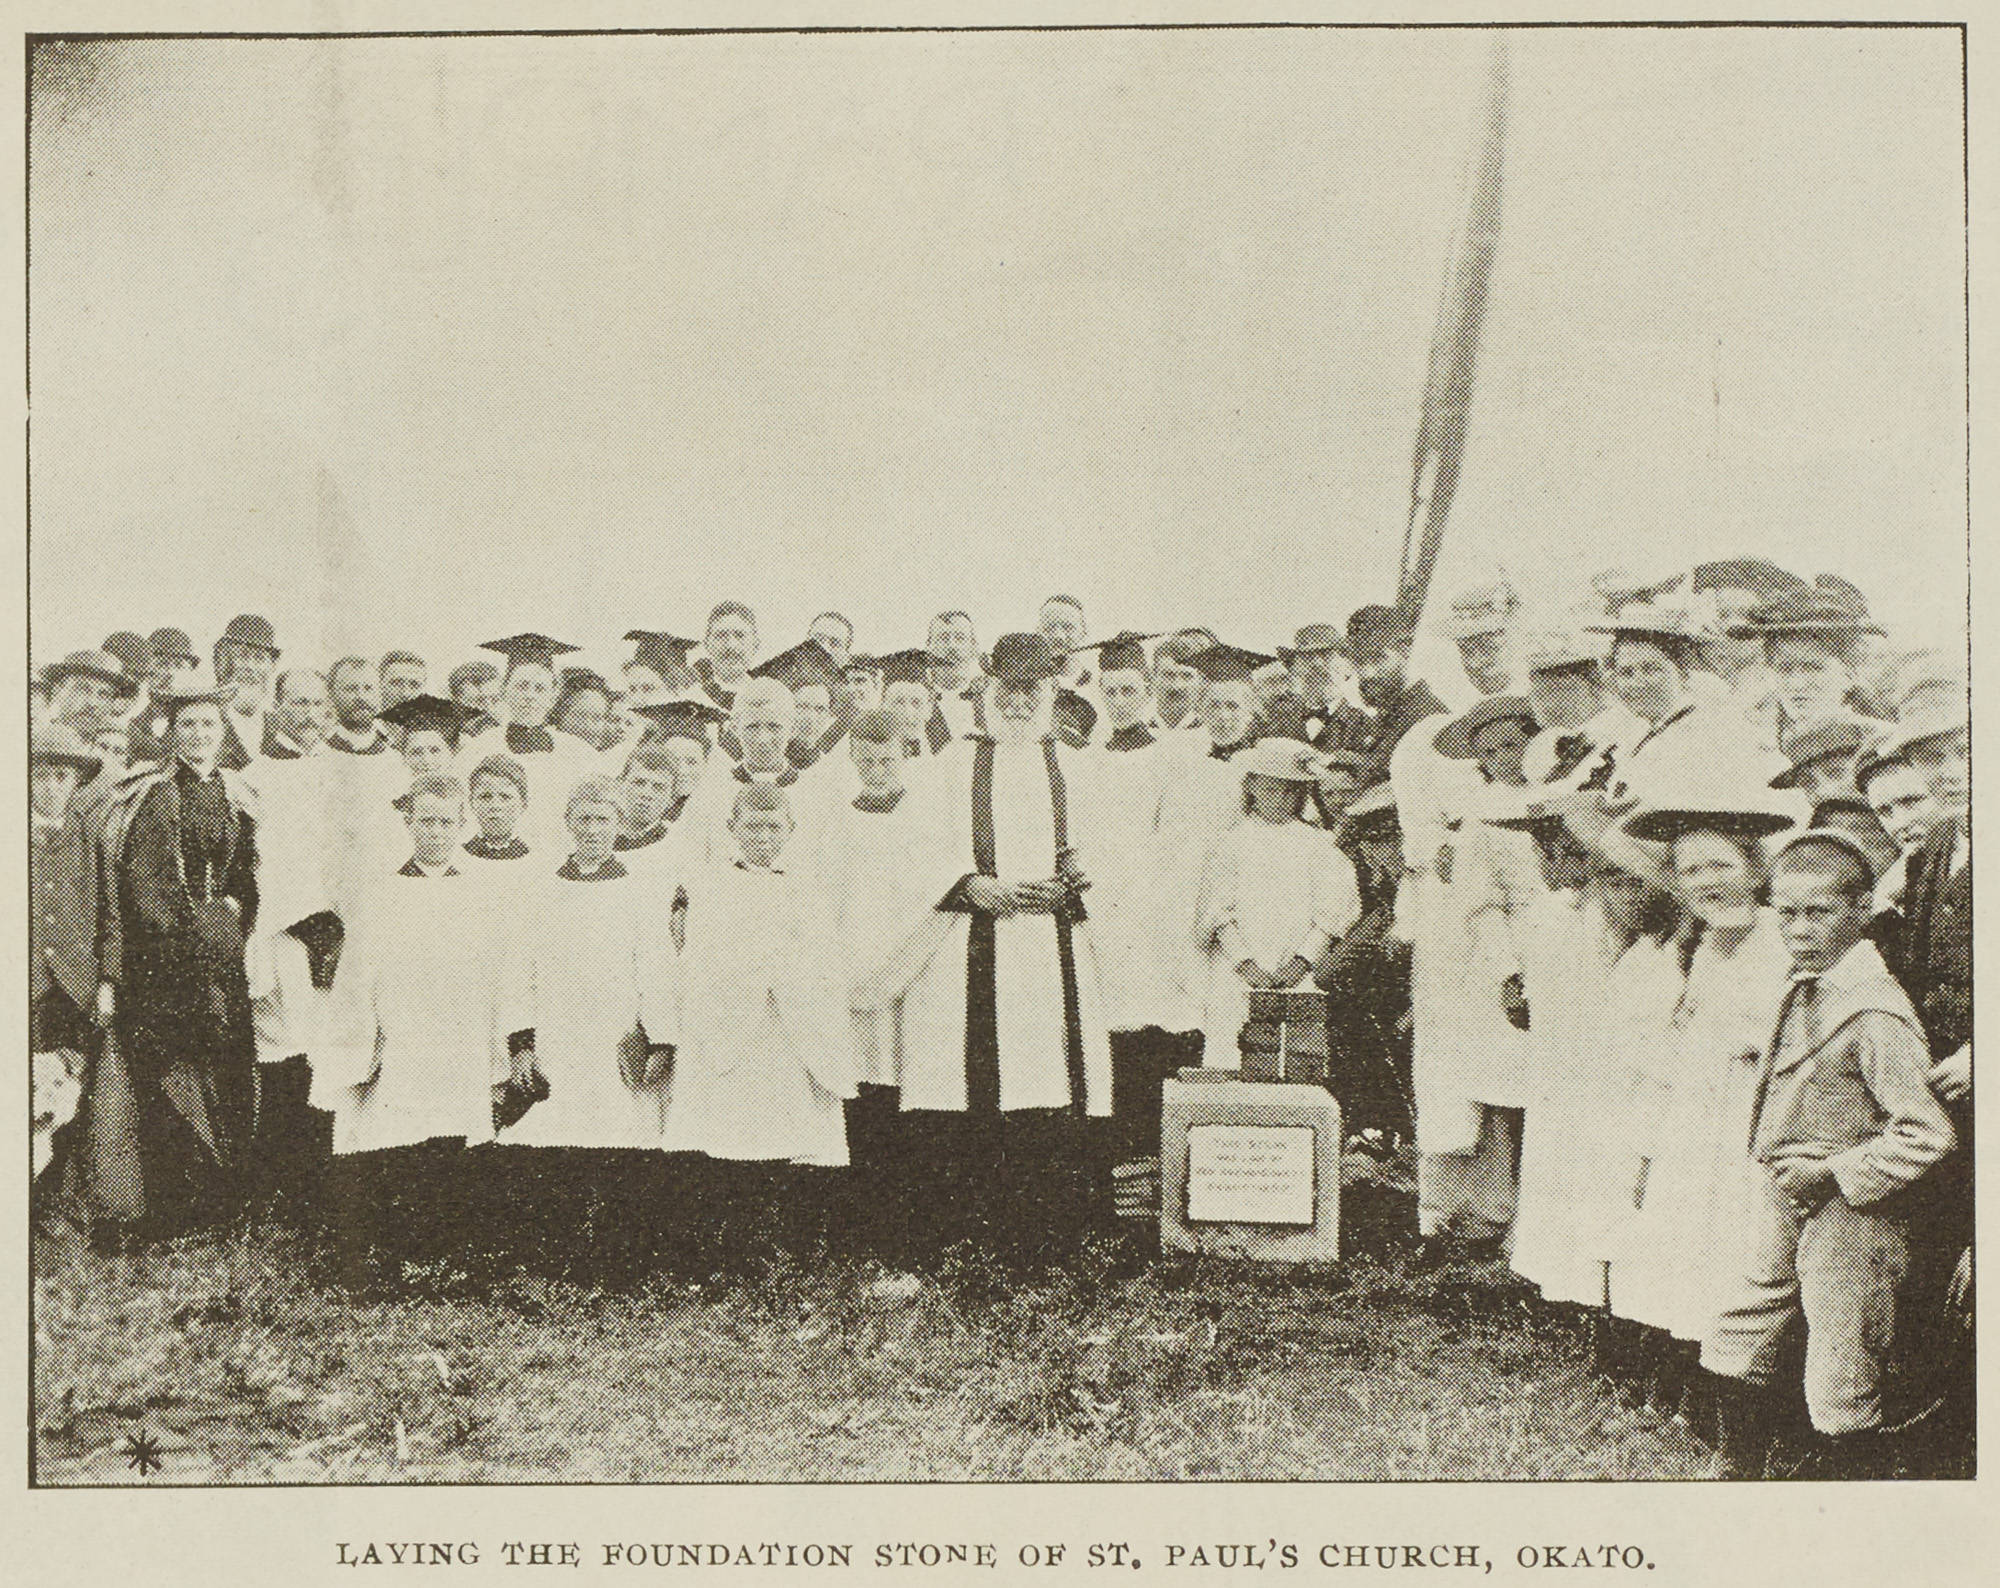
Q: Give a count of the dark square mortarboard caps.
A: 8